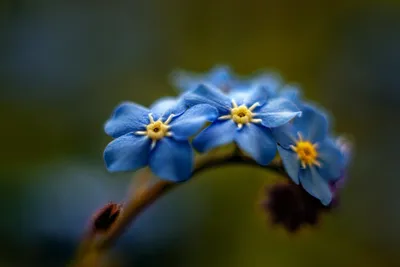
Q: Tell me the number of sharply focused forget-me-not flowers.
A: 3